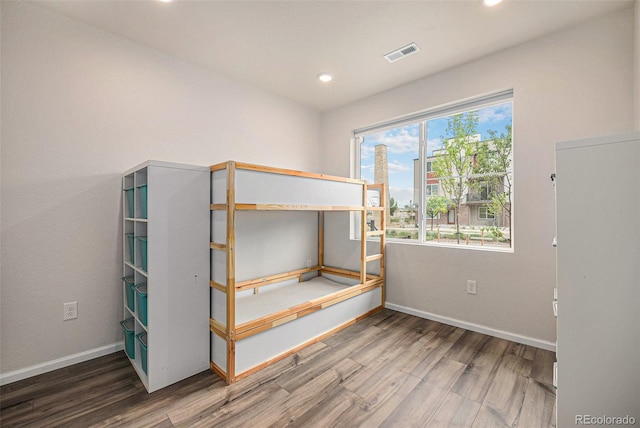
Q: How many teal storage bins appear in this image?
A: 8